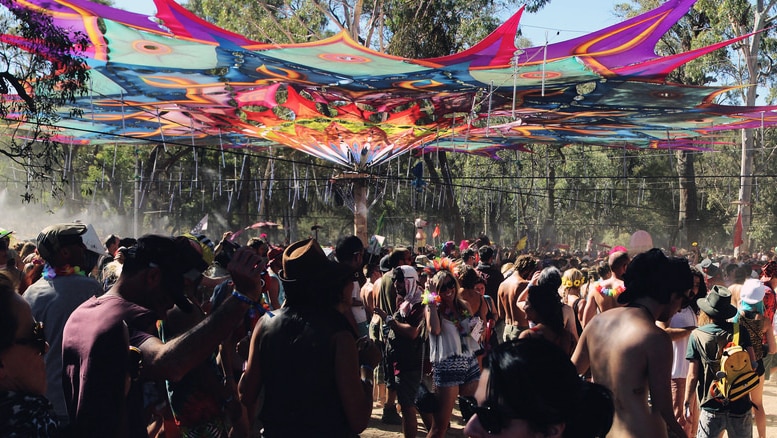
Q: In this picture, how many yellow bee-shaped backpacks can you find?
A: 1